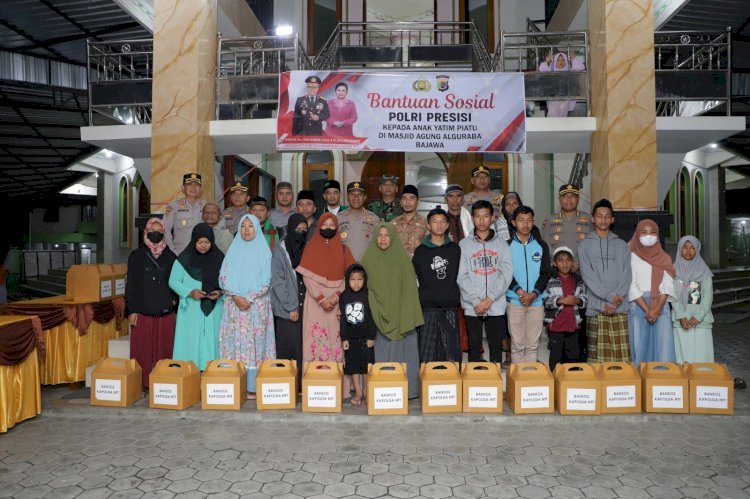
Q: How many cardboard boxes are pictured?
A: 15